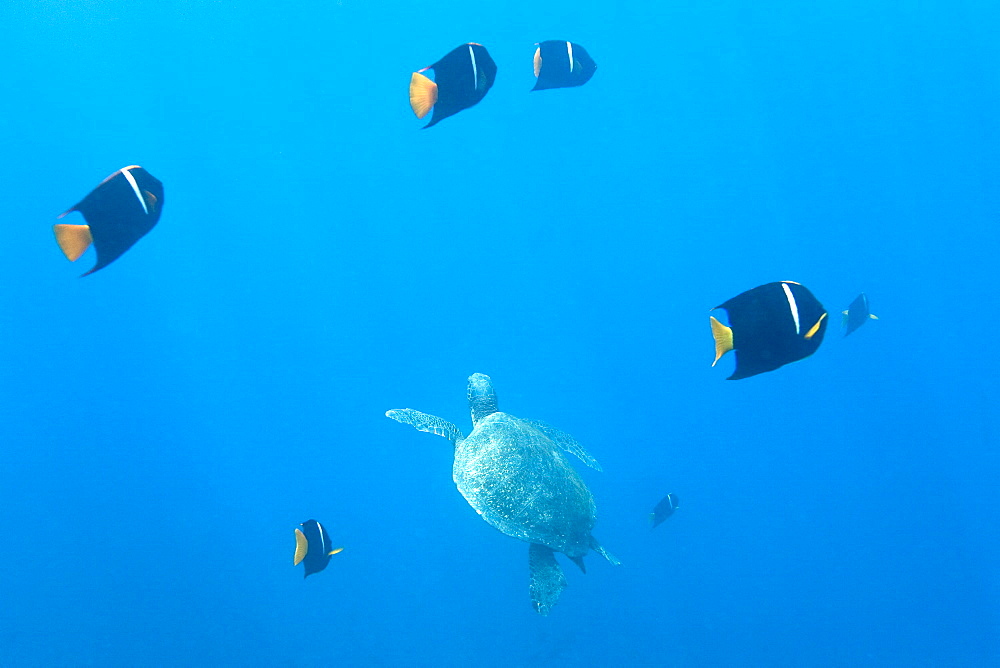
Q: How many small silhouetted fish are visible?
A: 2